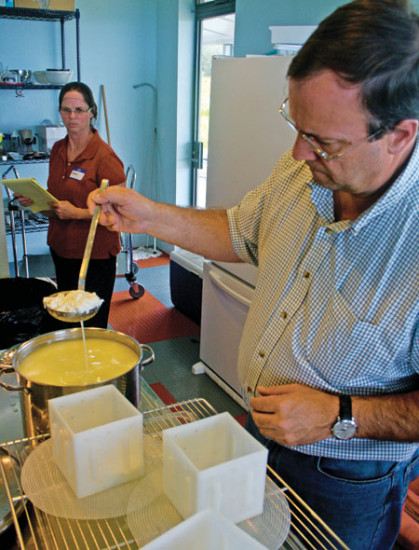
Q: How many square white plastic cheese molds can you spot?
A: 3